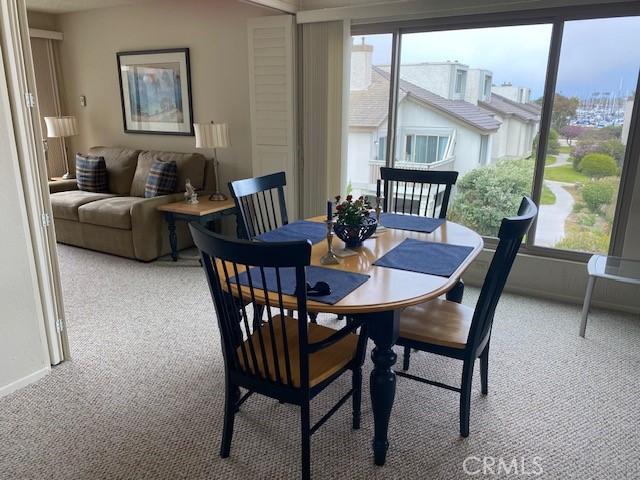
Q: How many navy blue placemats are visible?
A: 4